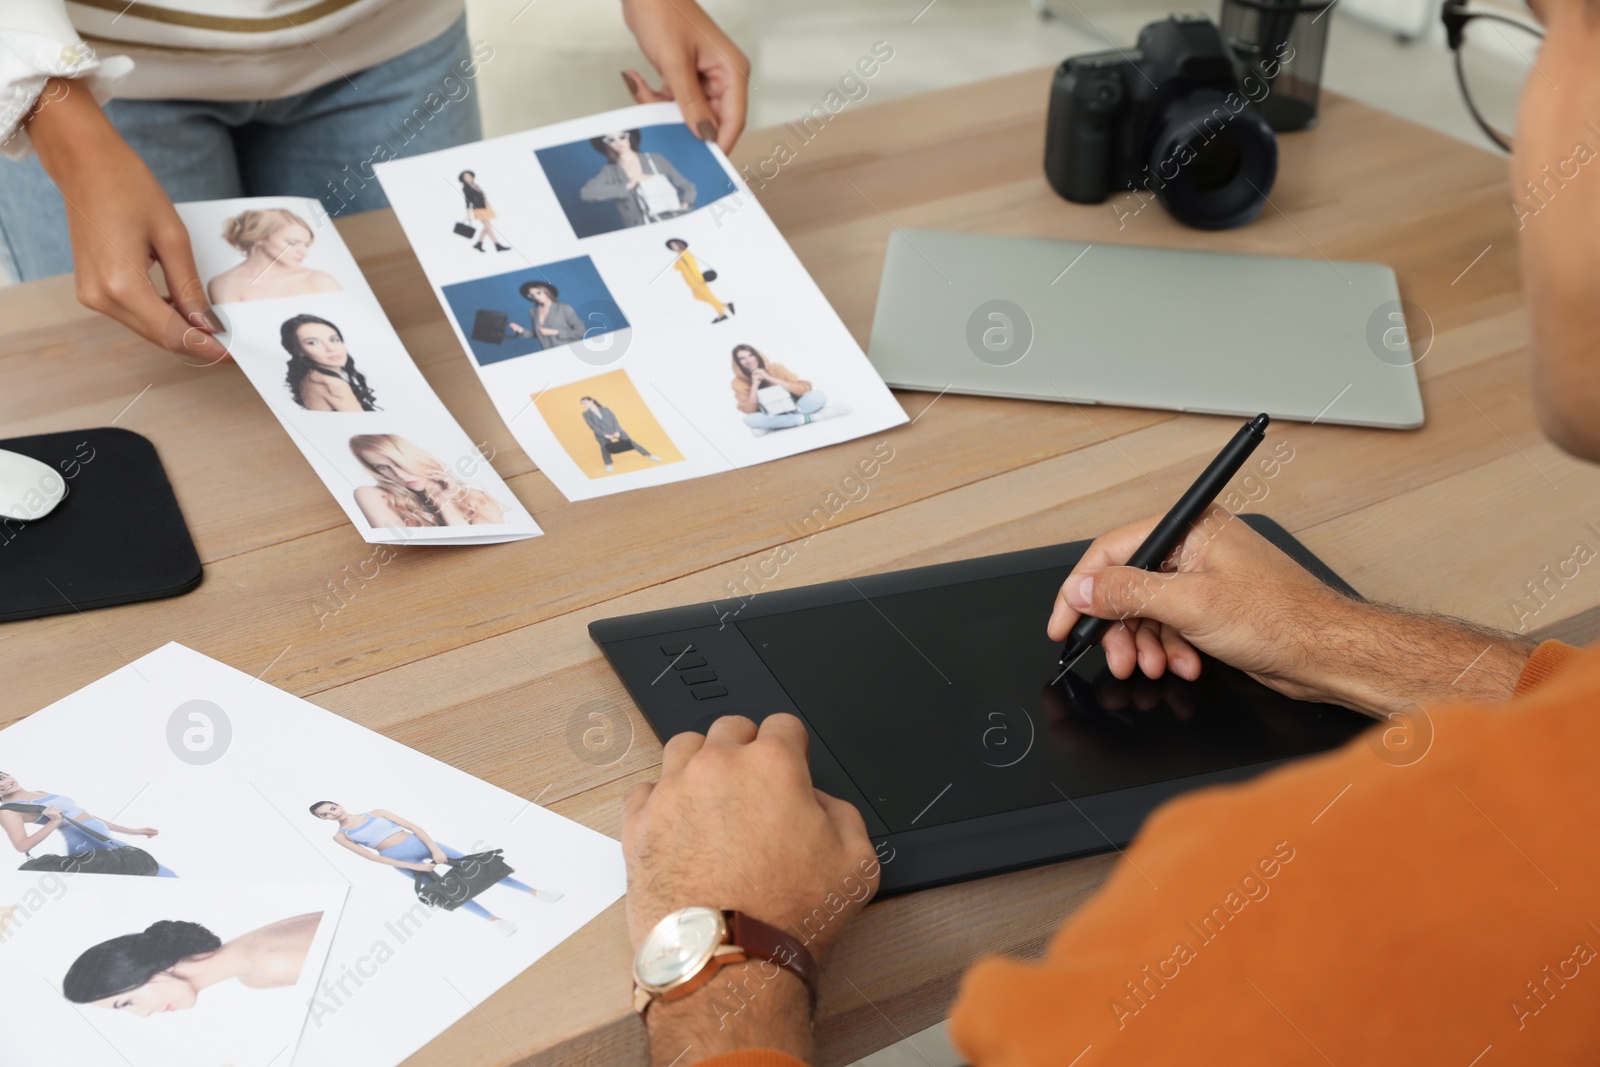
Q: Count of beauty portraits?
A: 4